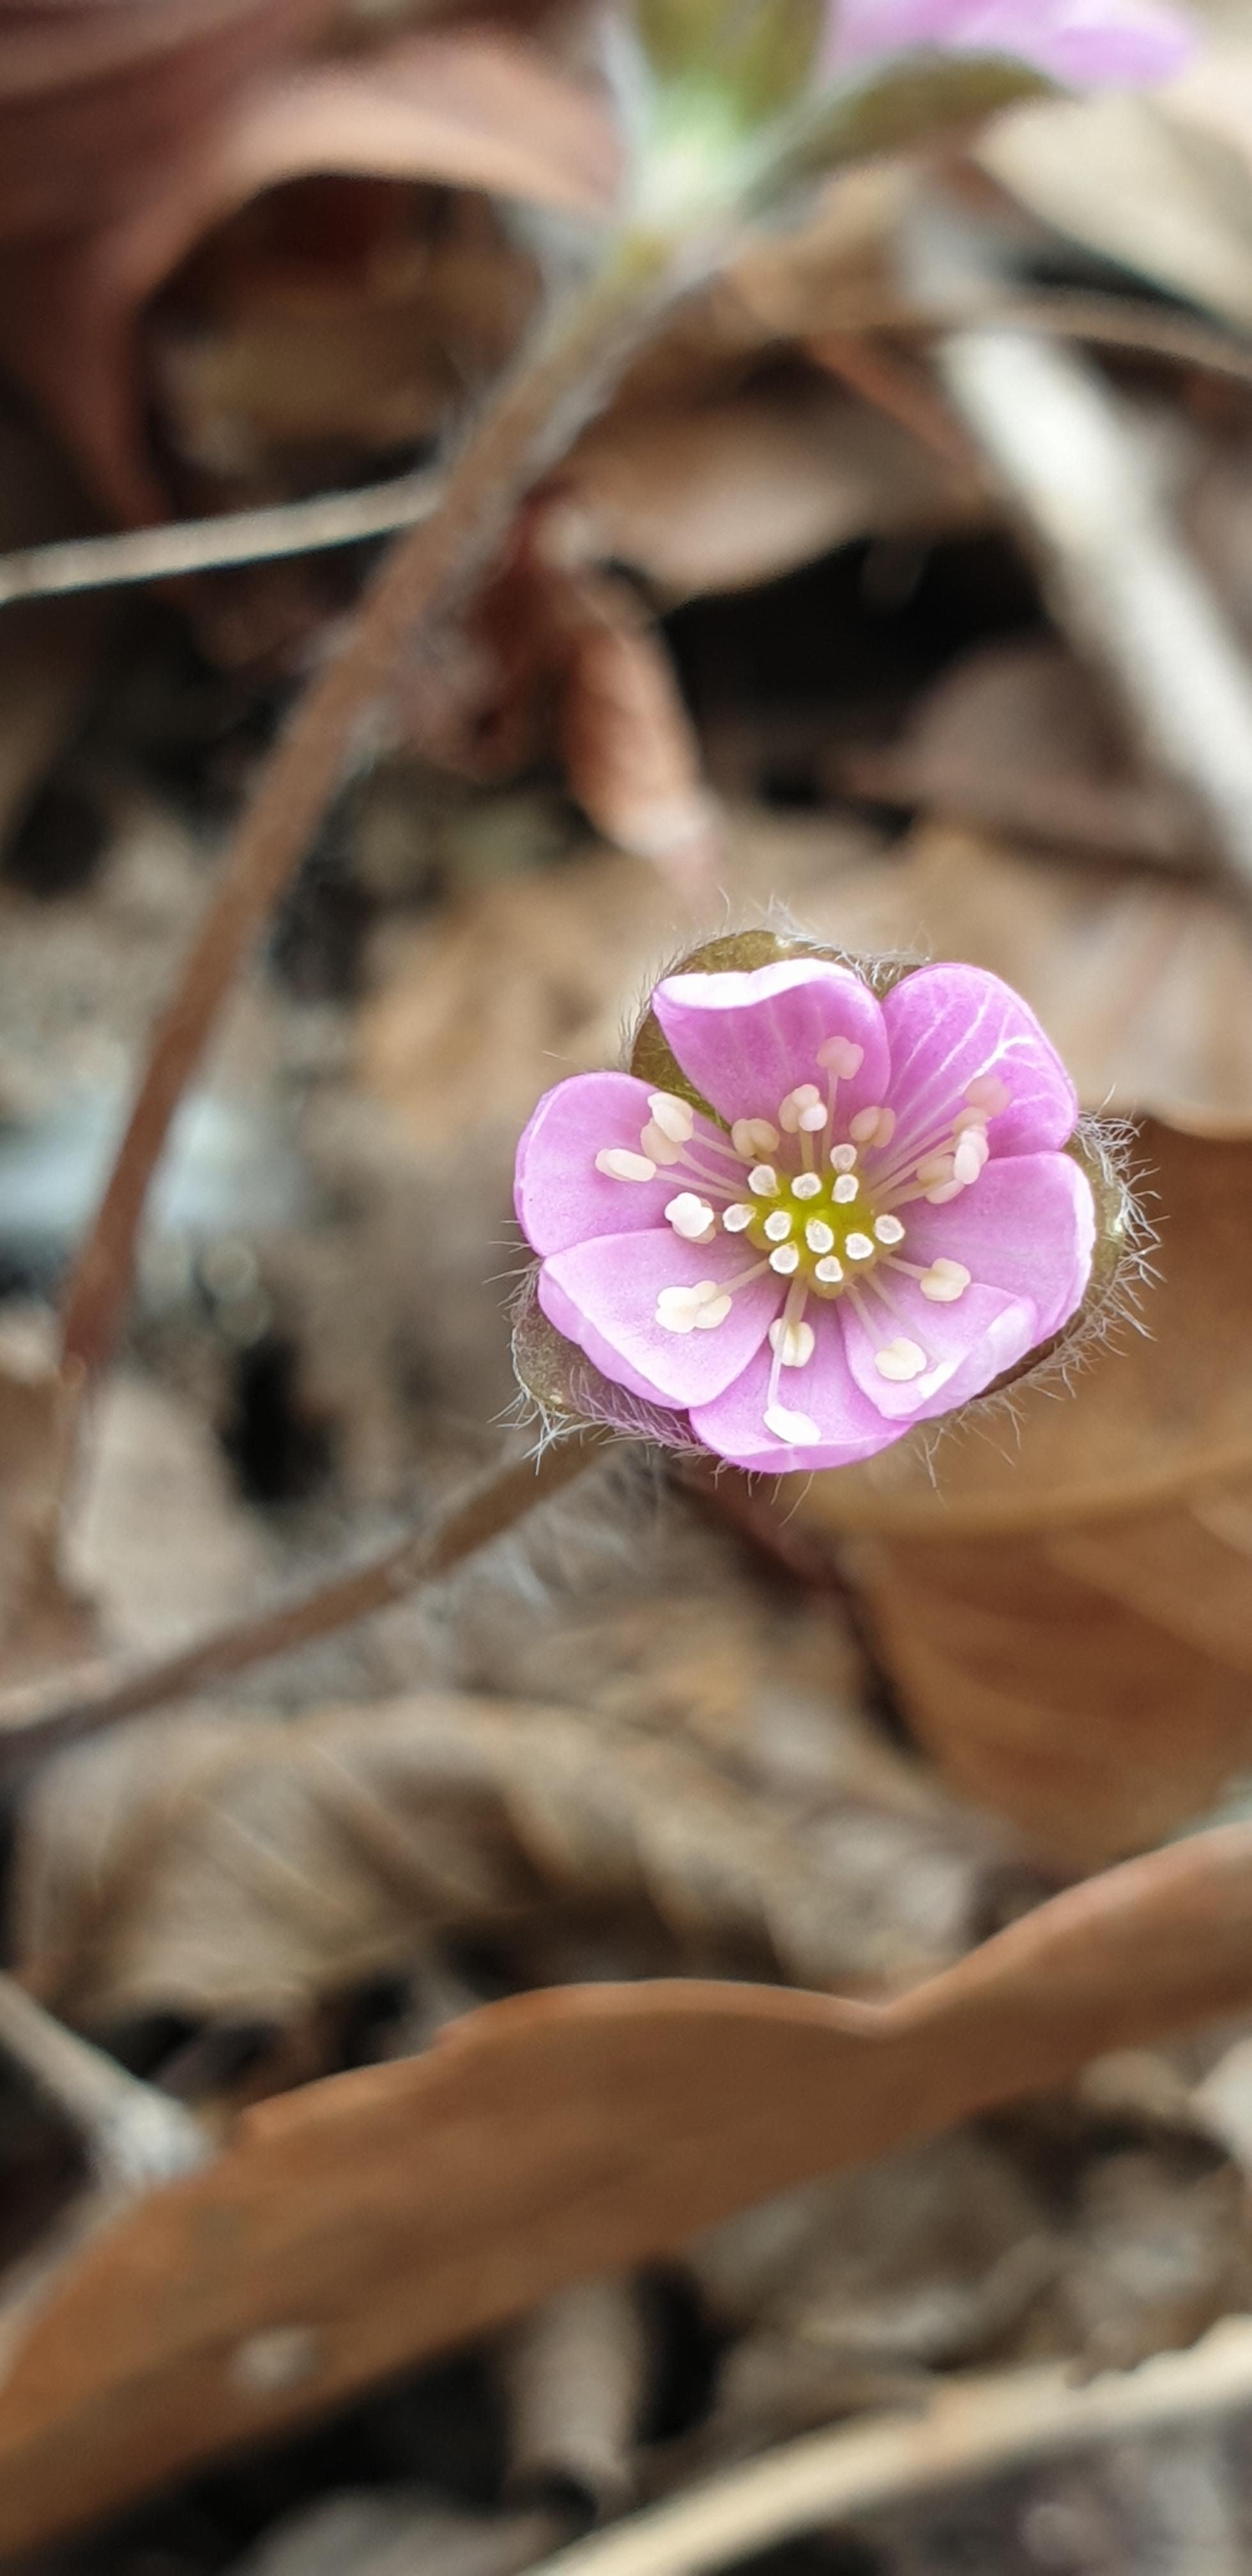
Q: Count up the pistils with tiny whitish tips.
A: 11